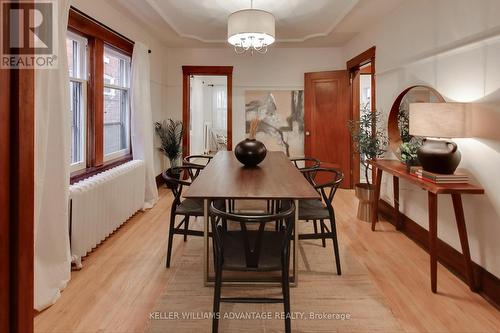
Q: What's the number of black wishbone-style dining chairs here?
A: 5